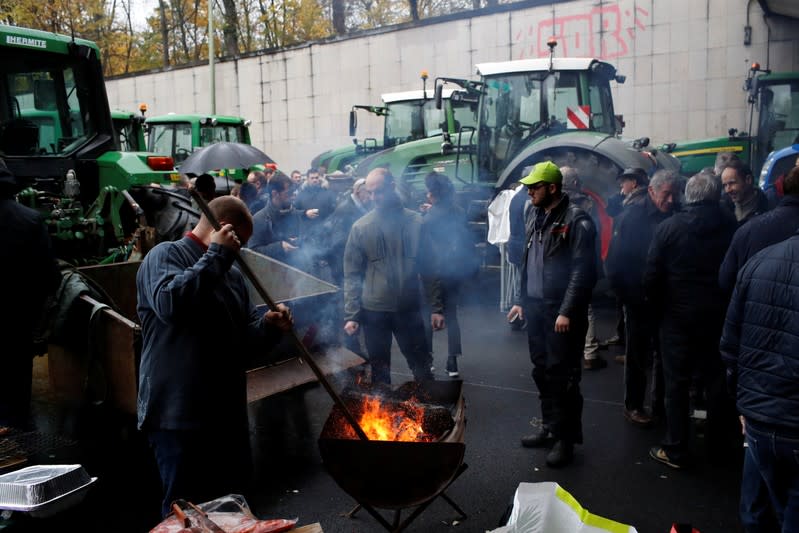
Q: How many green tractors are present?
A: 6